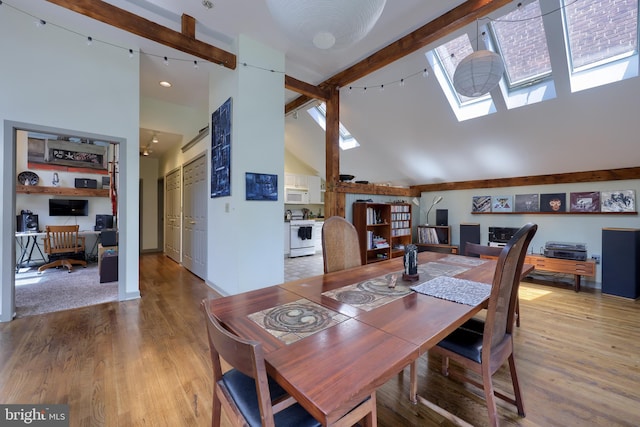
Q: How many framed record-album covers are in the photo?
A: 6